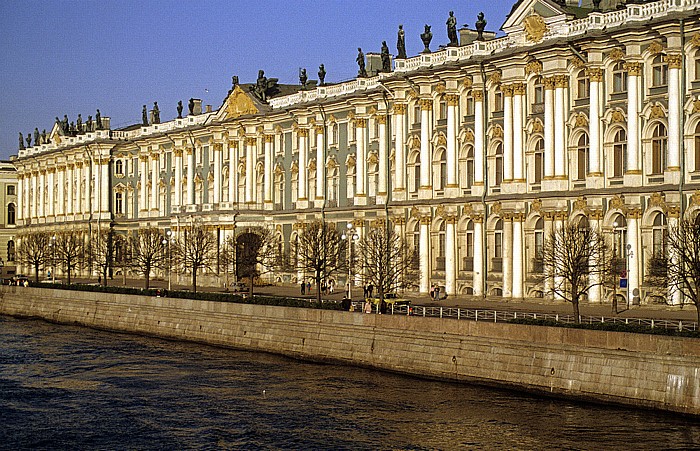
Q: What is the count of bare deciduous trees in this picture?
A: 10